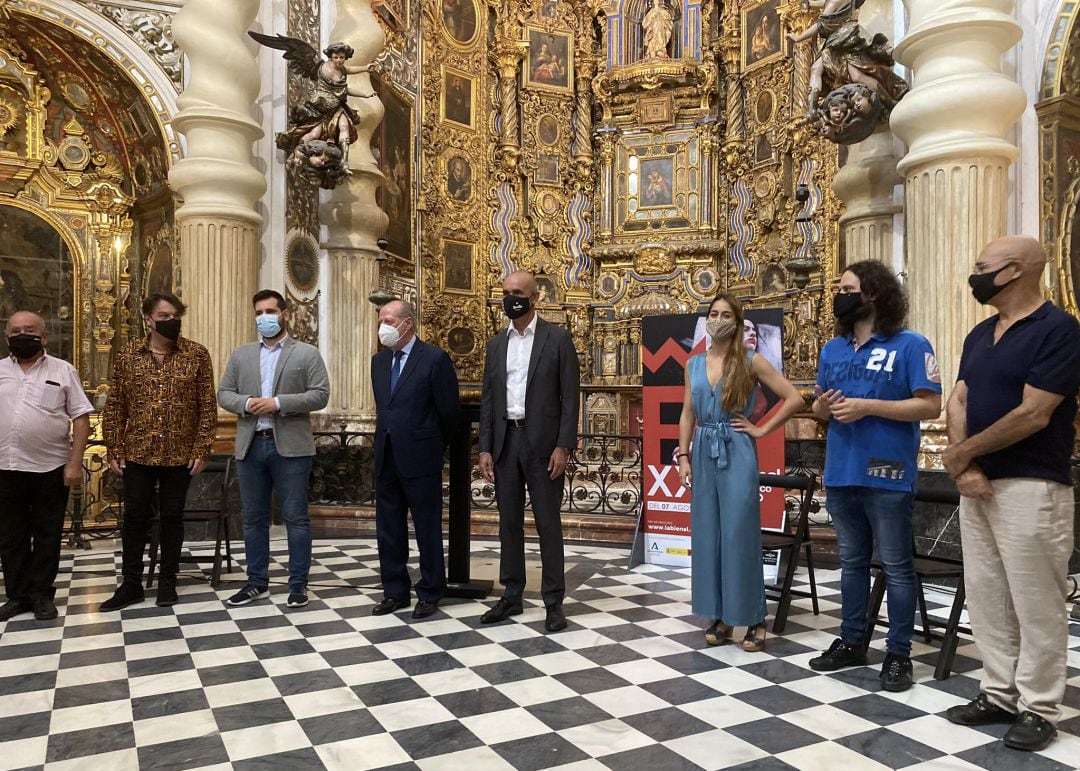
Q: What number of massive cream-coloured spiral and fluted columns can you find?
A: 4